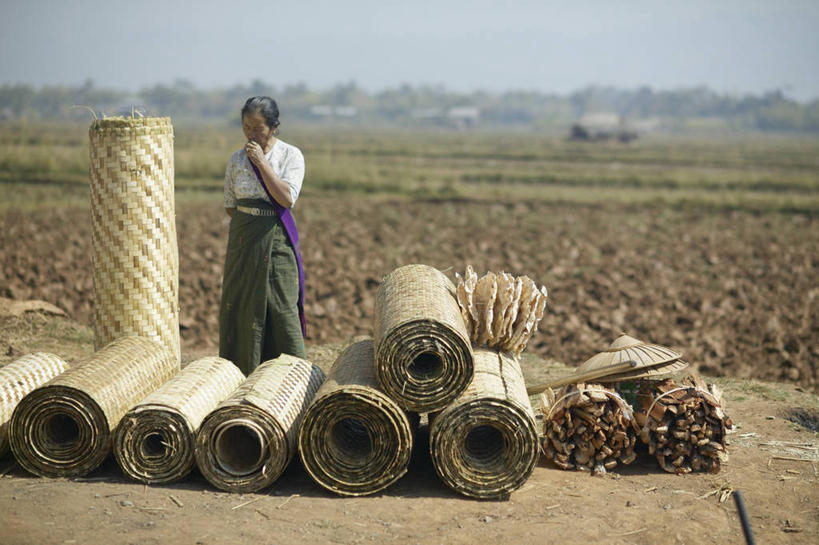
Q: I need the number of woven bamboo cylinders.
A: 8